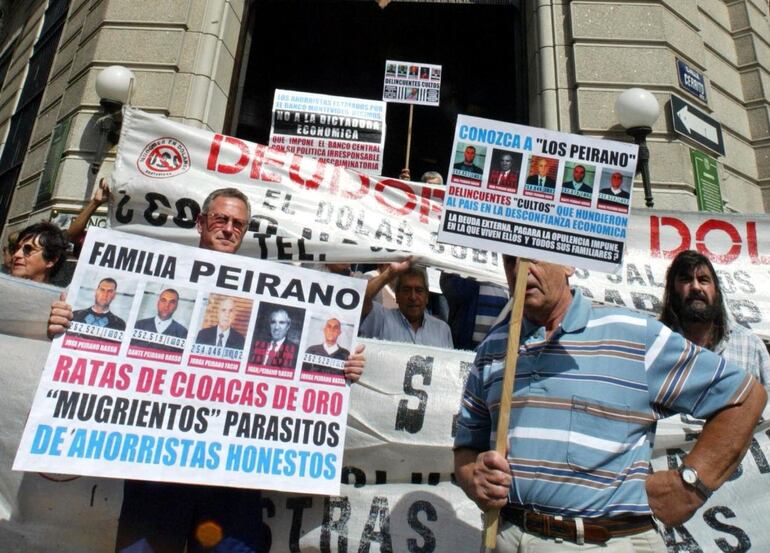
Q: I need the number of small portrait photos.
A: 15